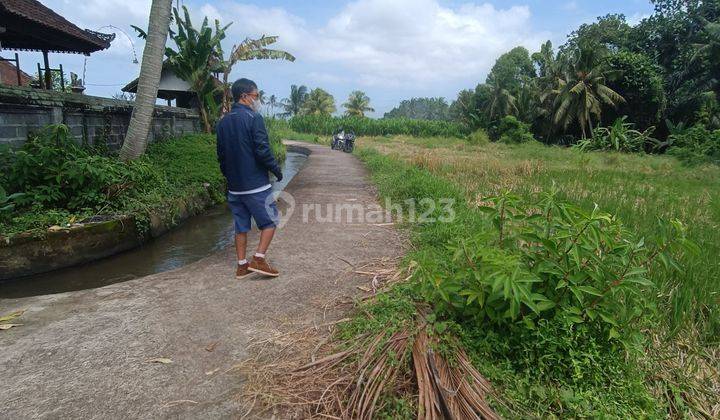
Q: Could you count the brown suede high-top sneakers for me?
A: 2